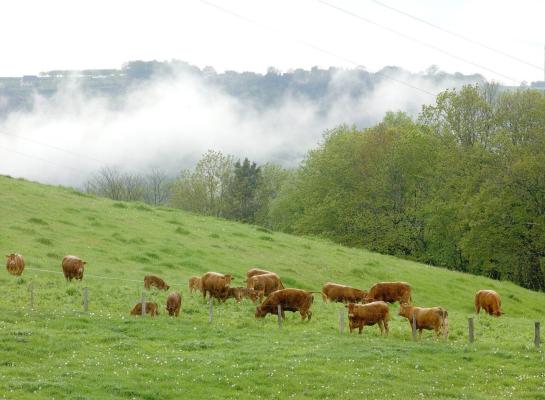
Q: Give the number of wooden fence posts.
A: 9